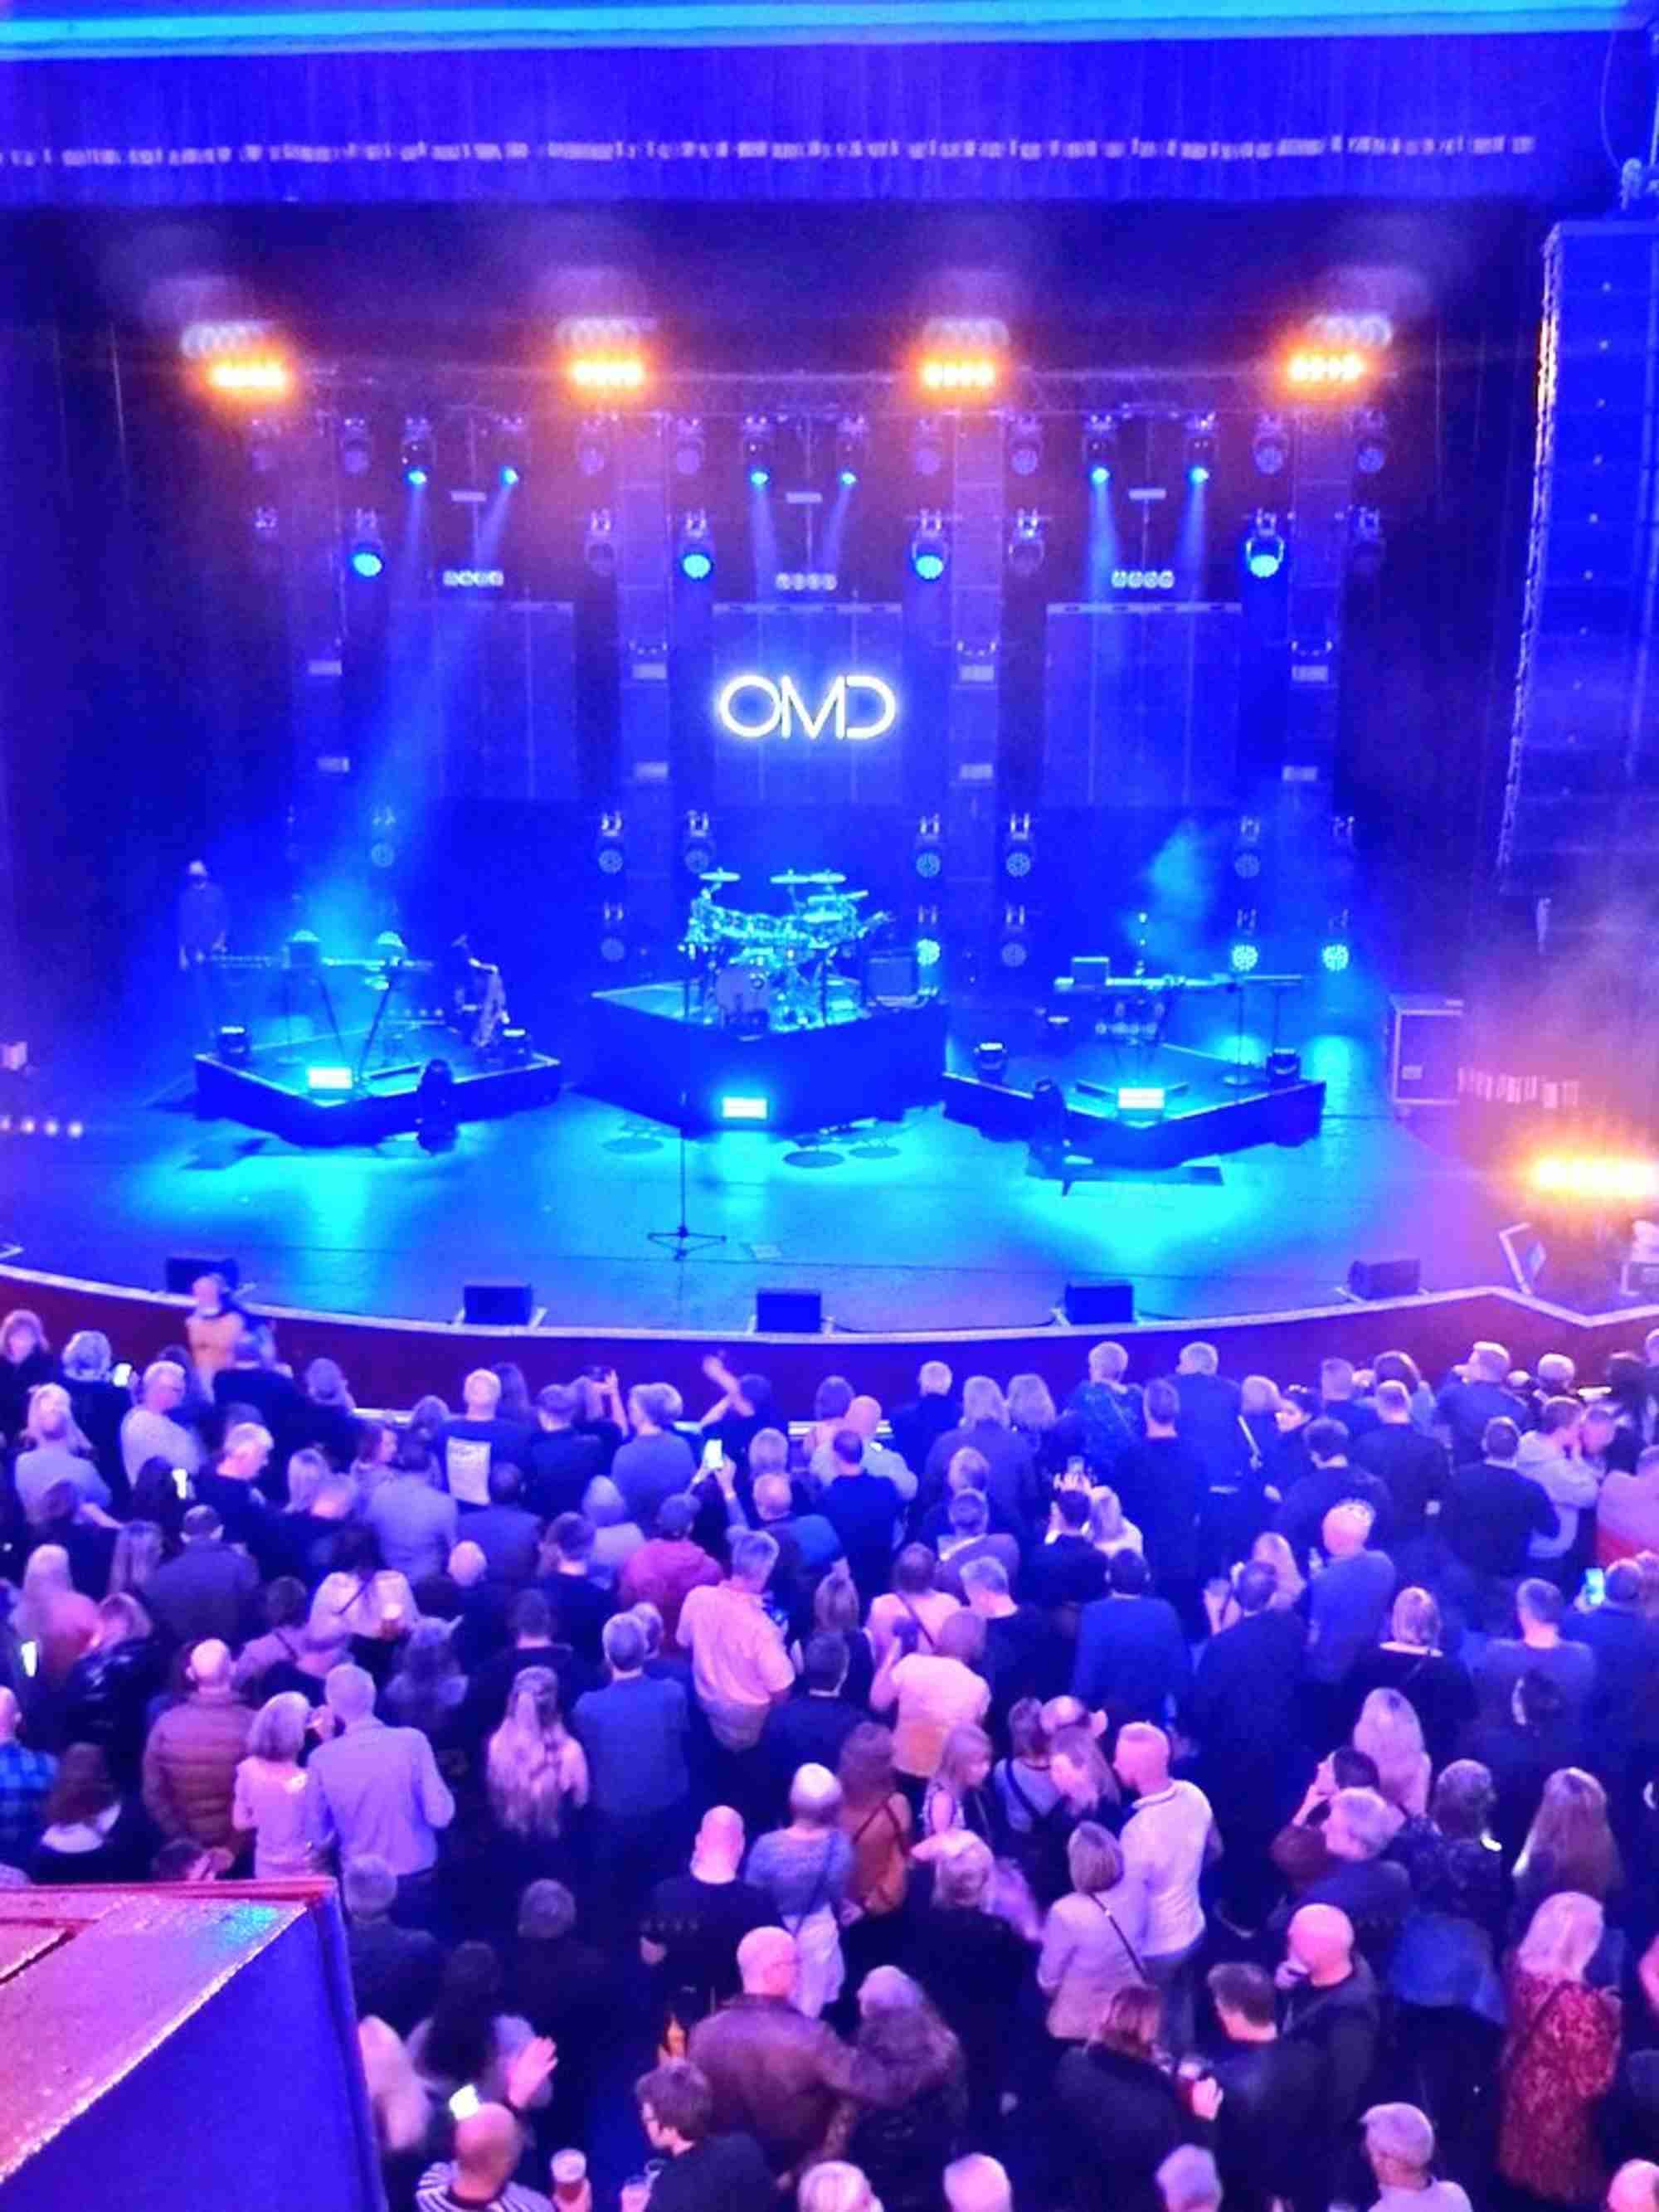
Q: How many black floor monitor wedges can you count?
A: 5